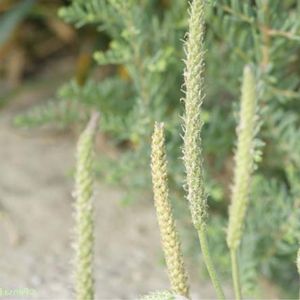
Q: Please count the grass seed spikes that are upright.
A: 4